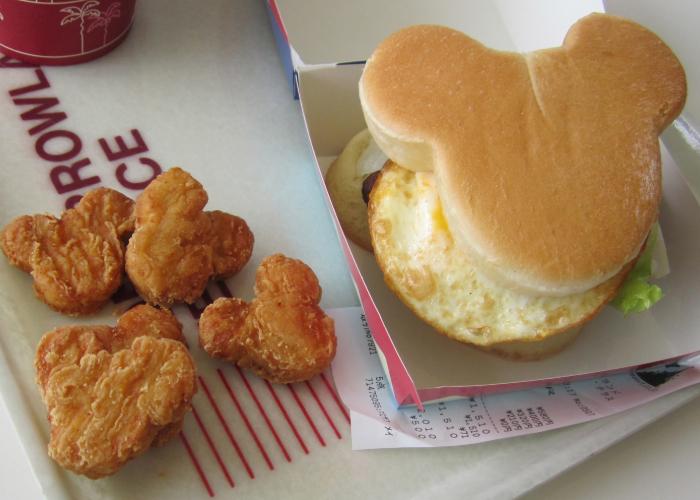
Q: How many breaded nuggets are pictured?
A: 5